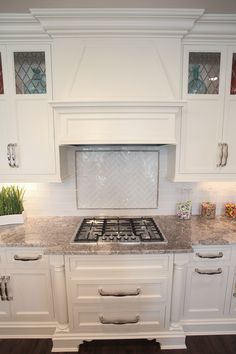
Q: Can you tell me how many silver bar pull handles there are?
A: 11